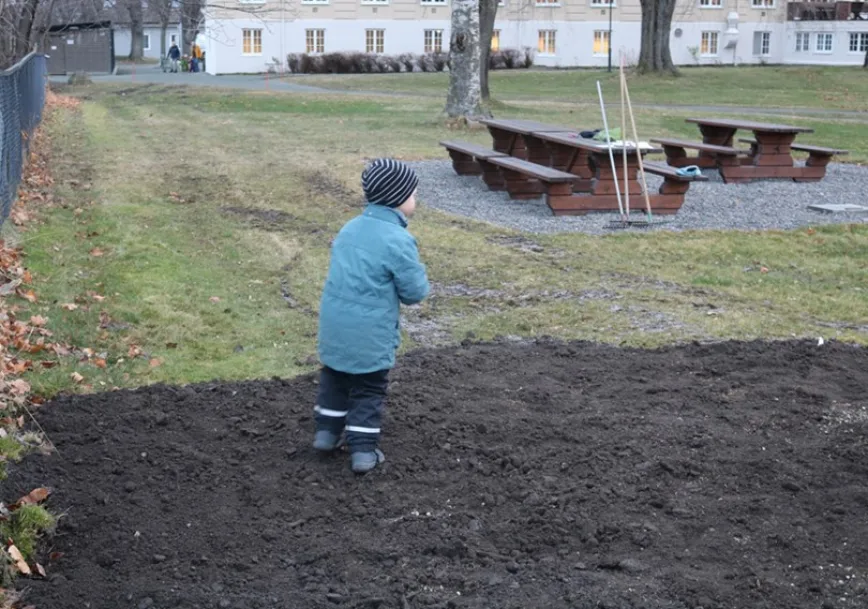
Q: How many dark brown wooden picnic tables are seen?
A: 3